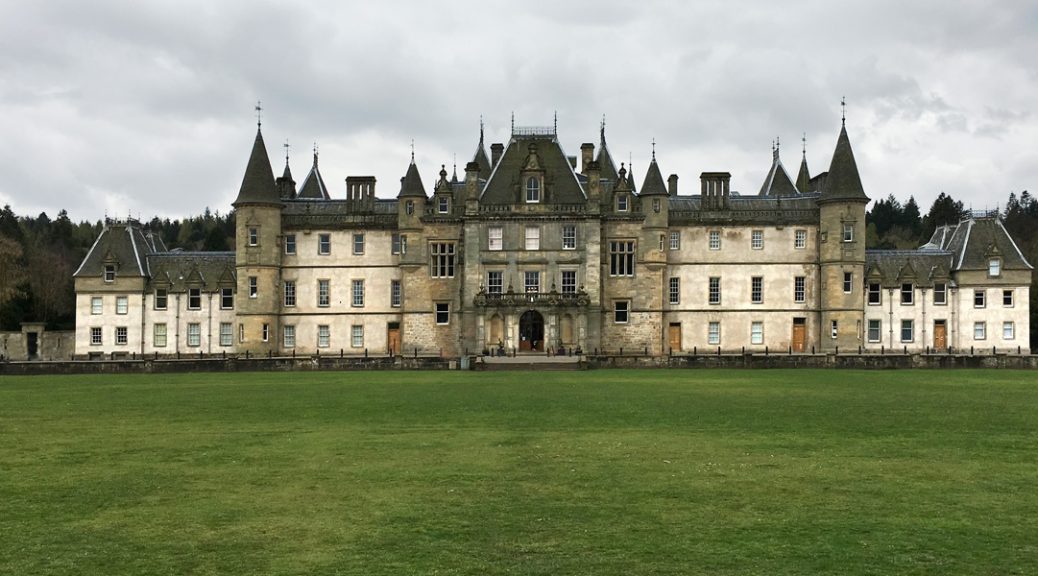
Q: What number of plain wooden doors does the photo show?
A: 4